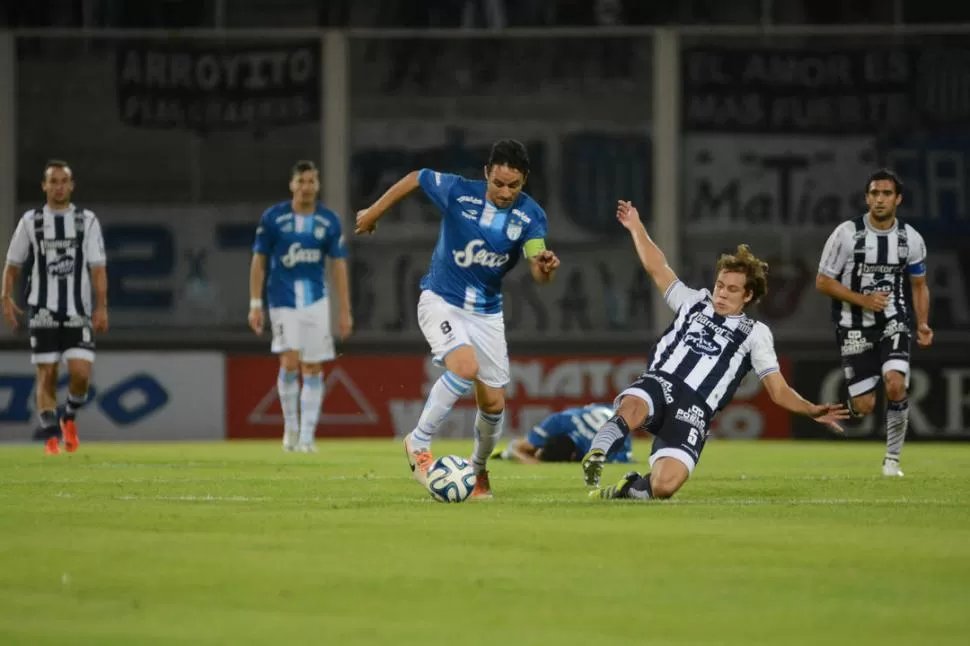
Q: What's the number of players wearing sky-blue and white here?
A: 3